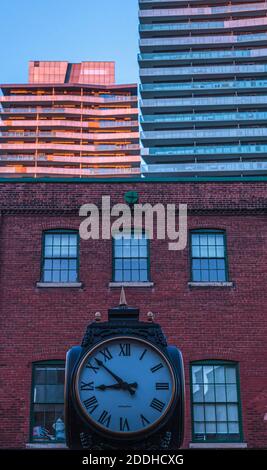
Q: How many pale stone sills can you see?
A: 5